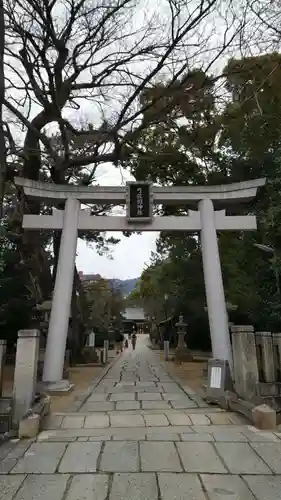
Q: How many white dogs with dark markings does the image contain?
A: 0